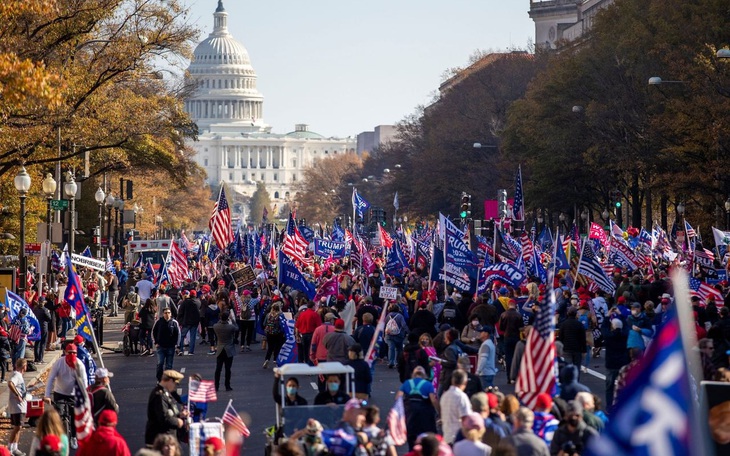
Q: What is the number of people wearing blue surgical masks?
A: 2